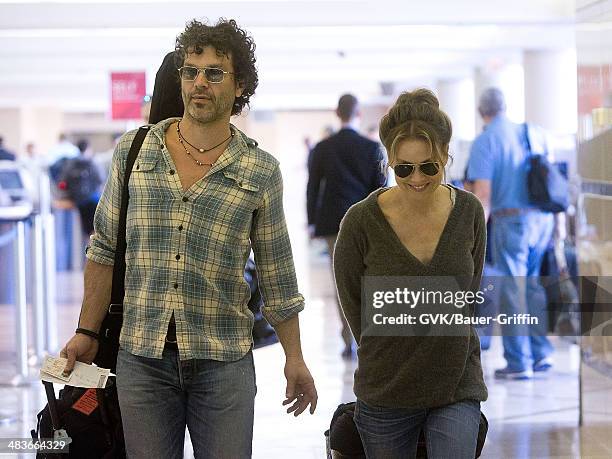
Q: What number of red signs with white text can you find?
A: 1